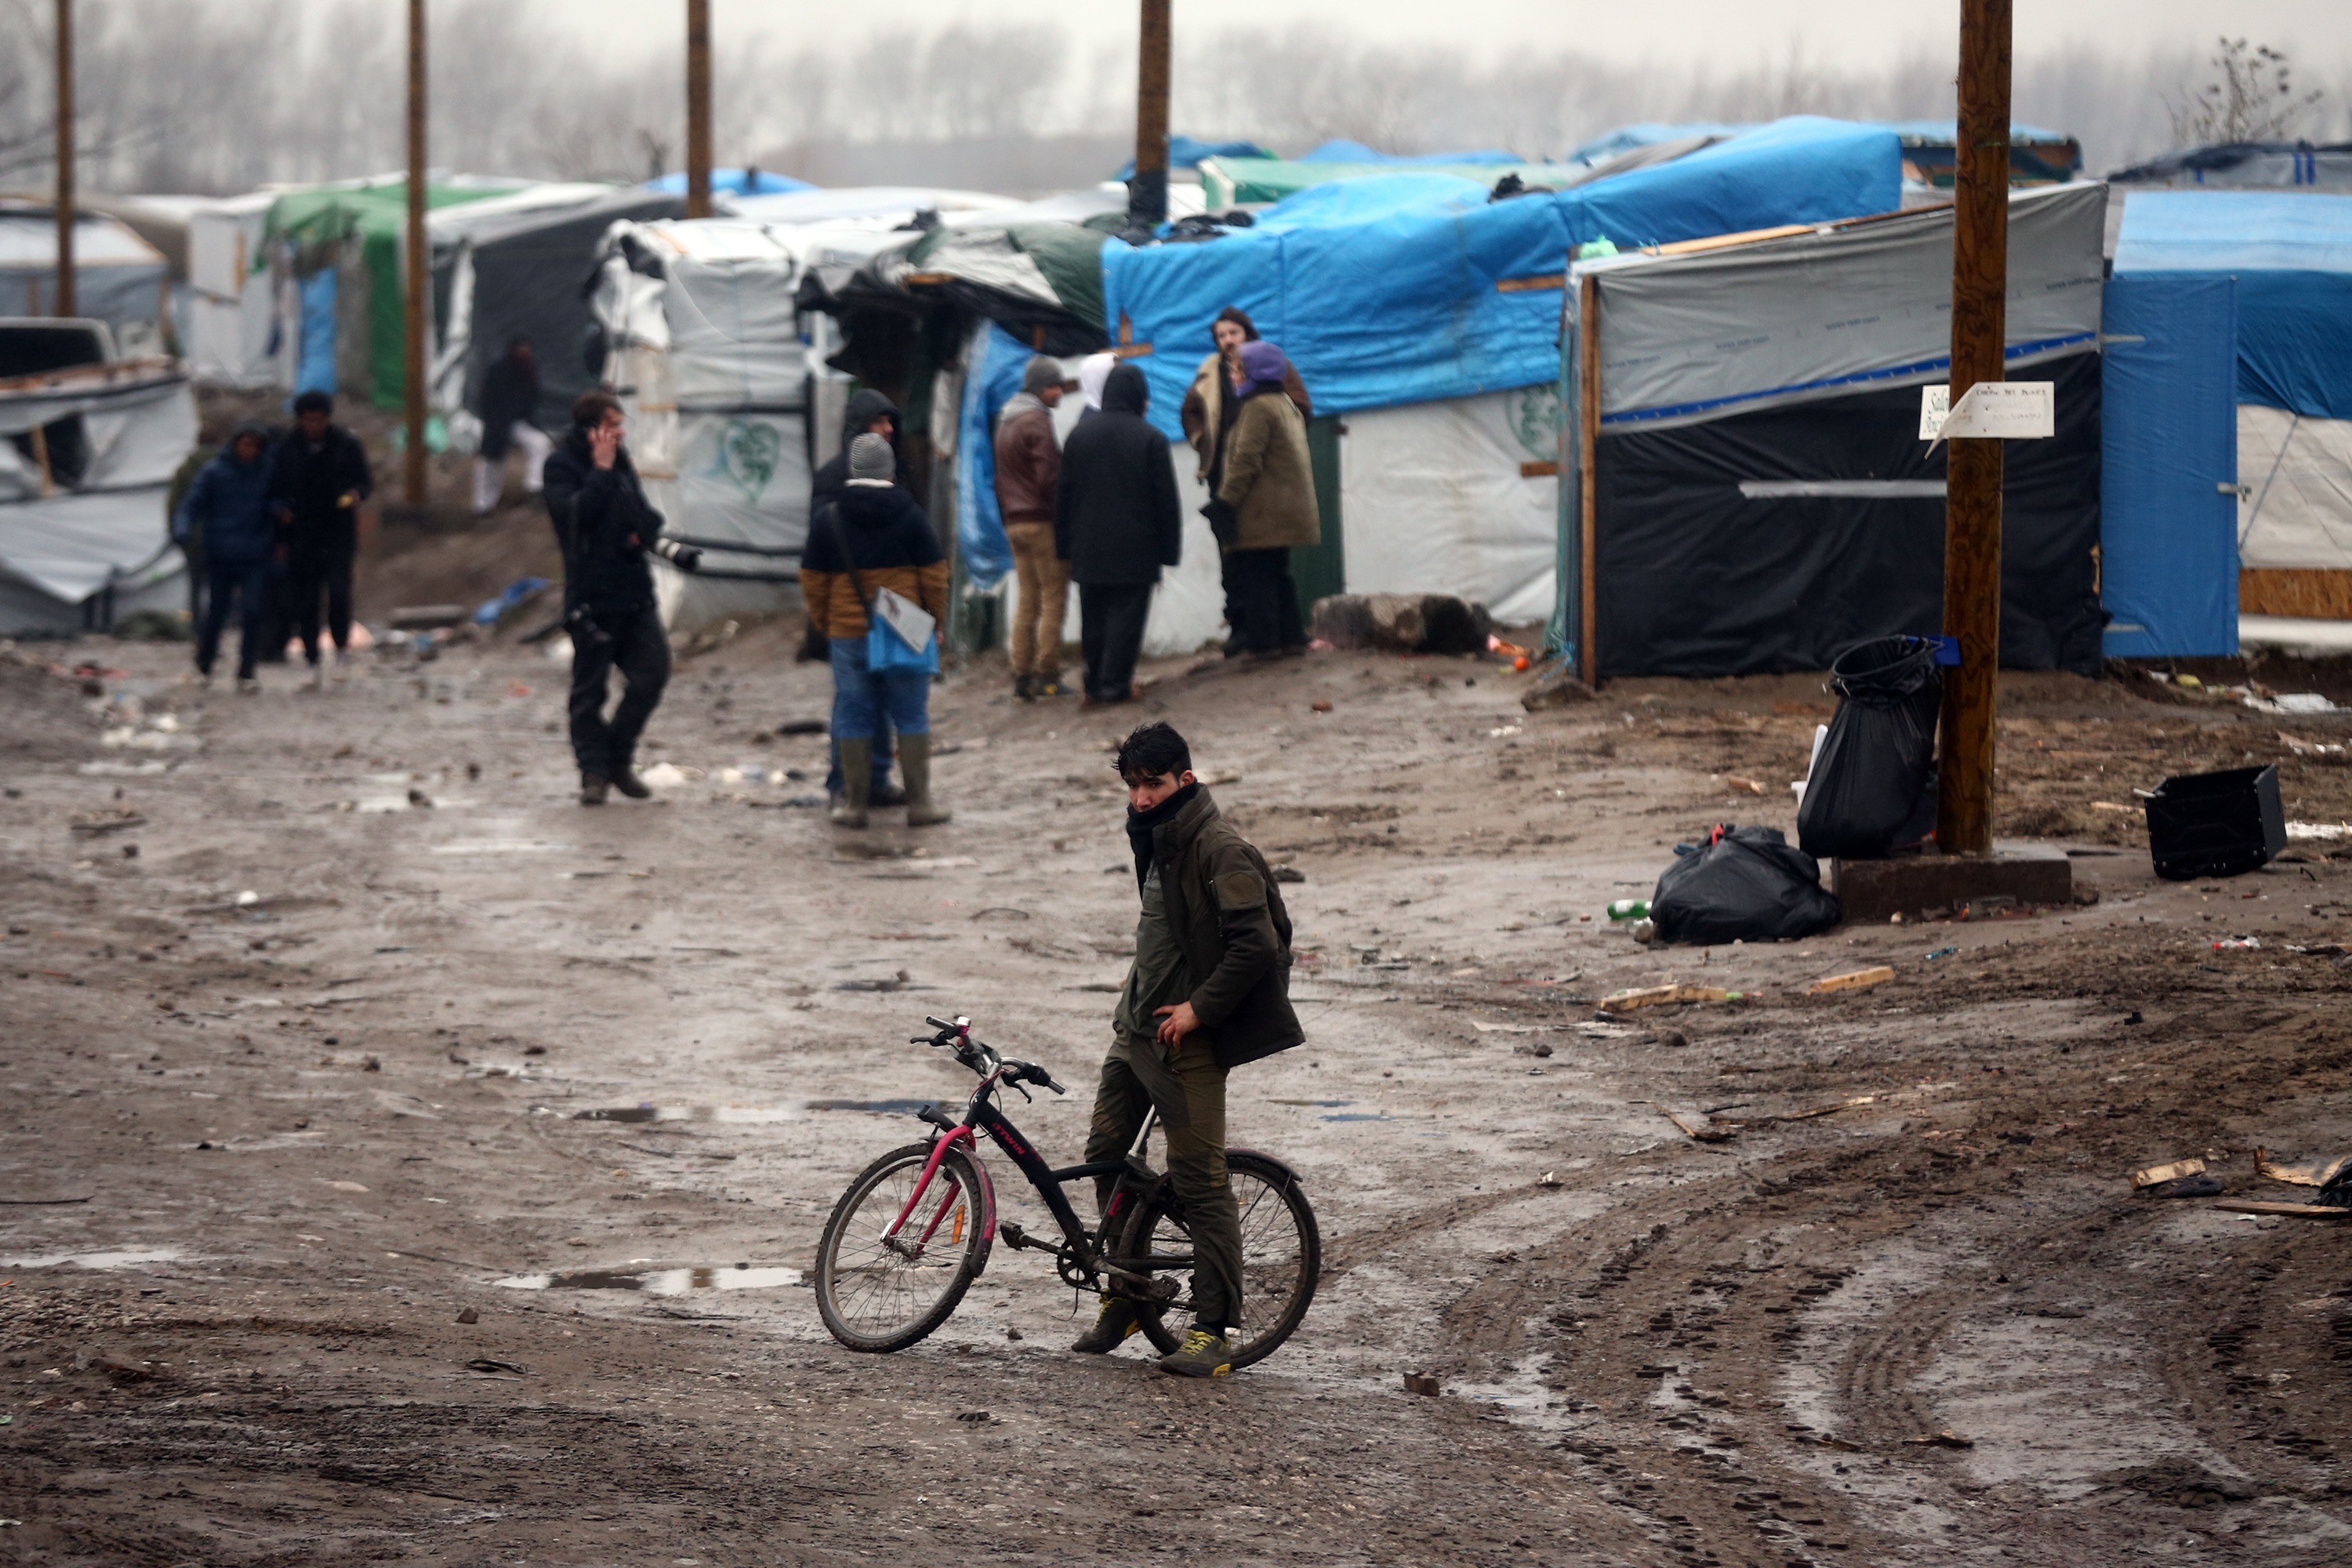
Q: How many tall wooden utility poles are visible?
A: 5